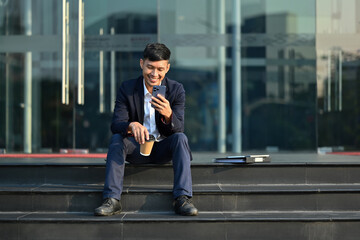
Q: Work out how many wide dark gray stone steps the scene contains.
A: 3